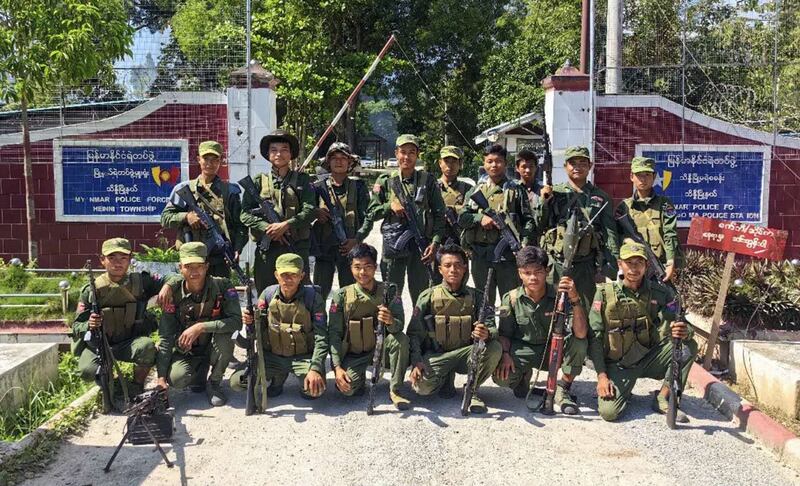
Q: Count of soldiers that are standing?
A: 9